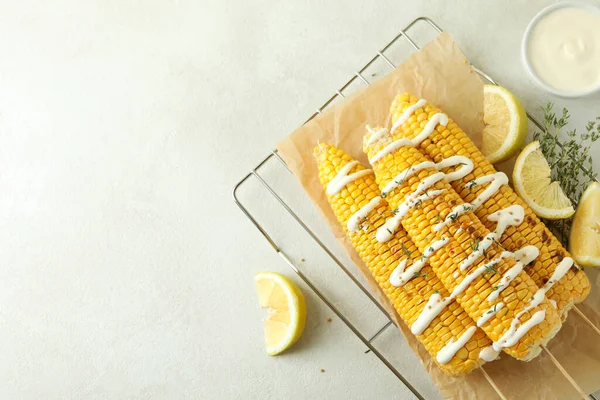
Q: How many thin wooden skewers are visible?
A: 3